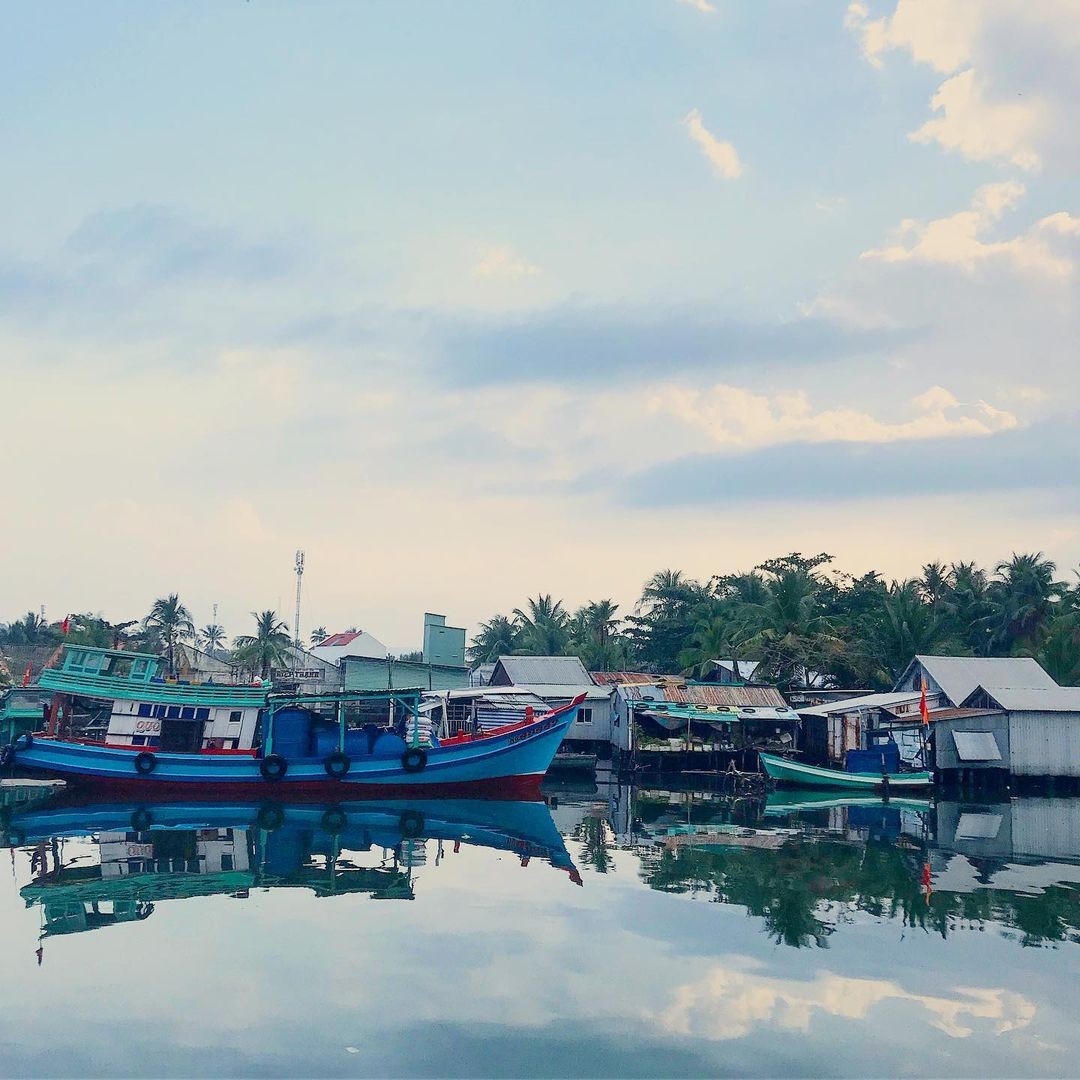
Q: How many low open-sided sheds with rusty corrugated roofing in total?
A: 1